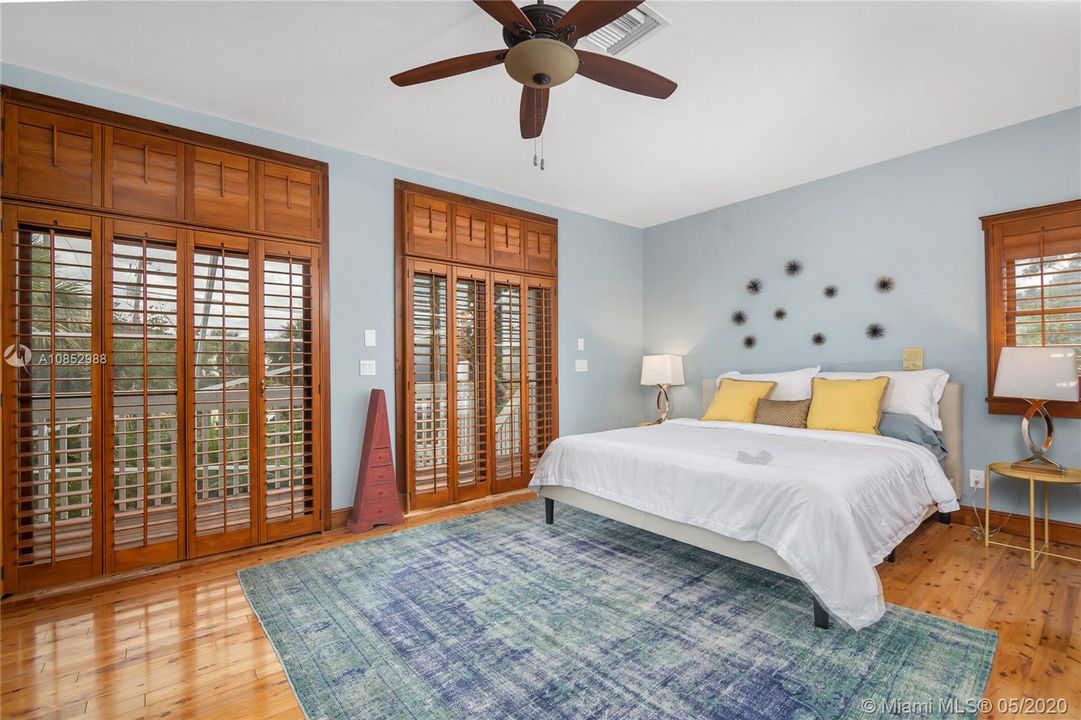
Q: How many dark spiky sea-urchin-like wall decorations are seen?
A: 9